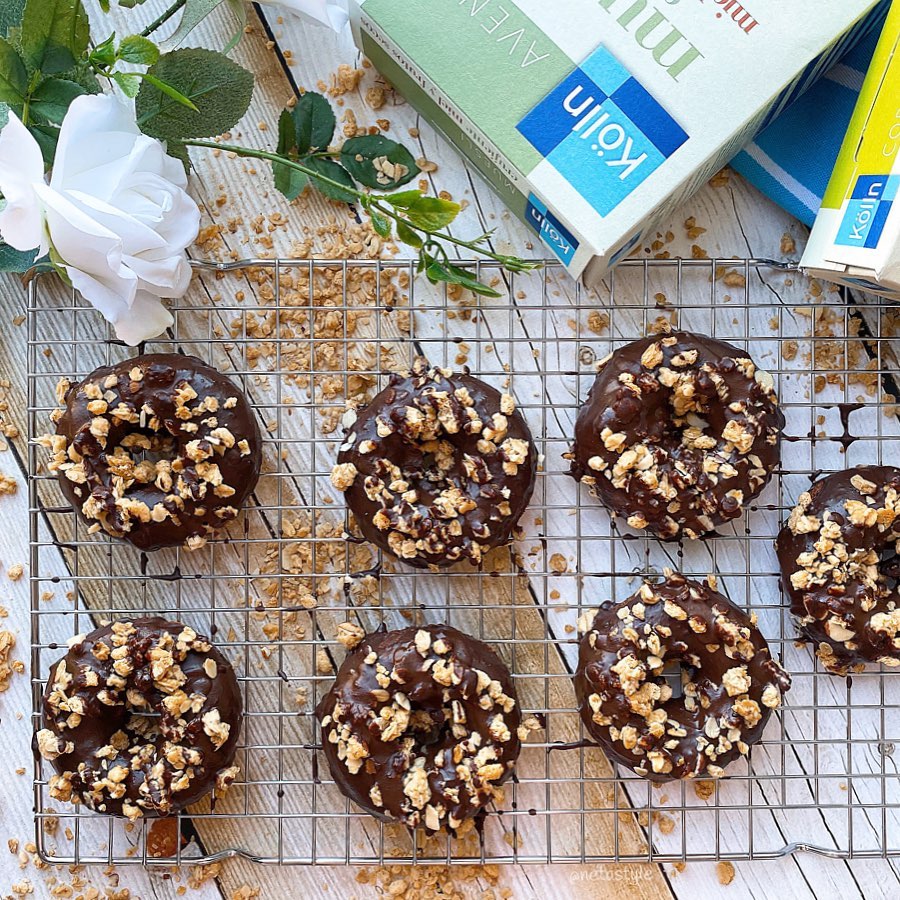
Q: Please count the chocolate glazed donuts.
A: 7